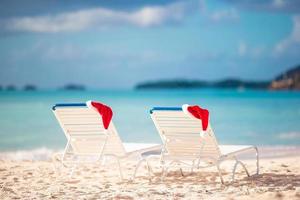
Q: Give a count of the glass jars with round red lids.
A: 0